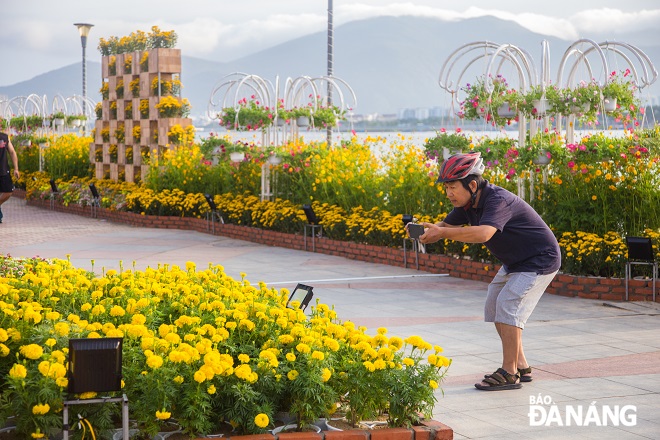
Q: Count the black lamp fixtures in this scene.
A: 8